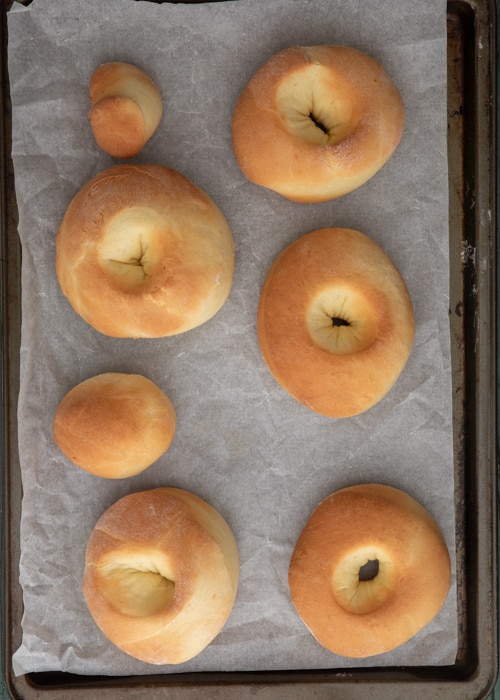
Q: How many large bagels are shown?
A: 5